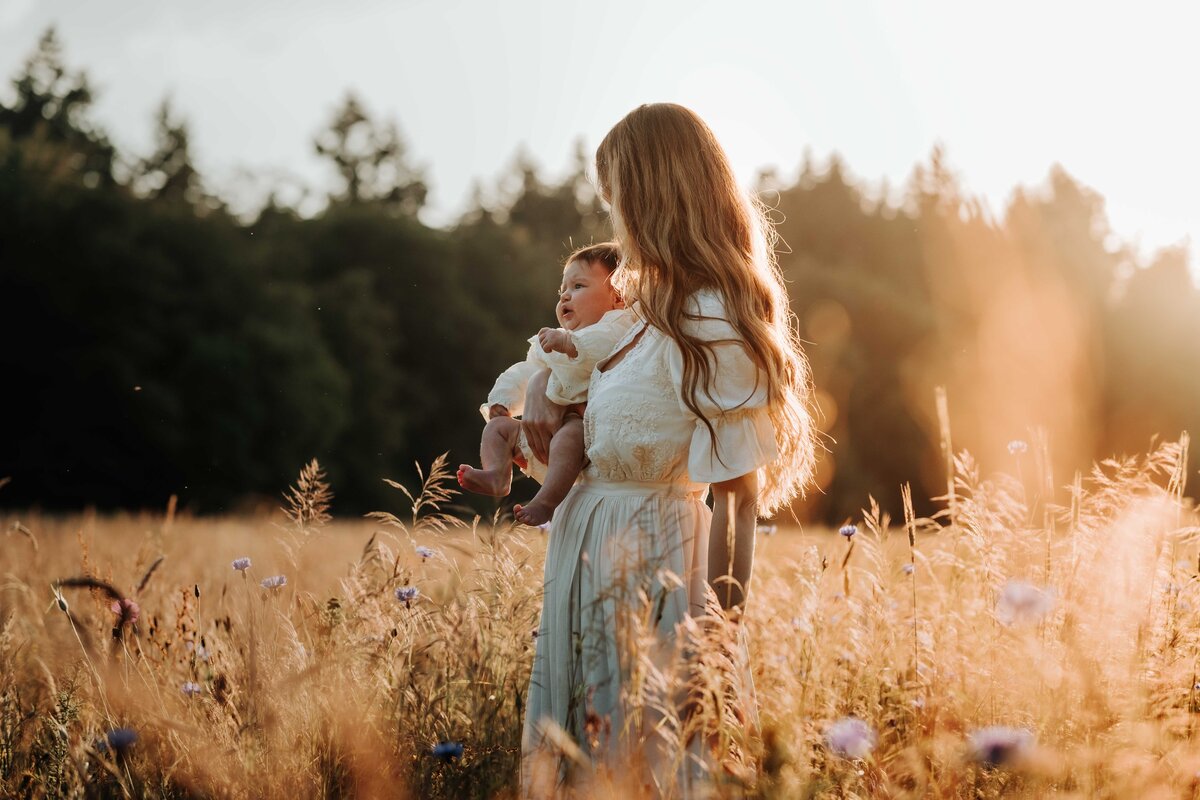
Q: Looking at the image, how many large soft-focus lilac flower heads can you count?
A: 3